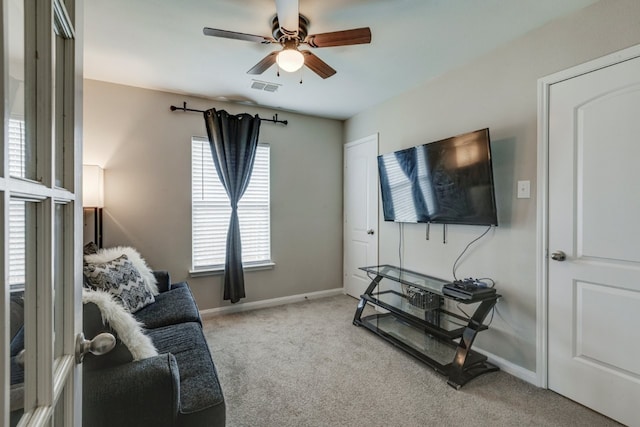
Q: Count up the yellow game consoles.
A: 0